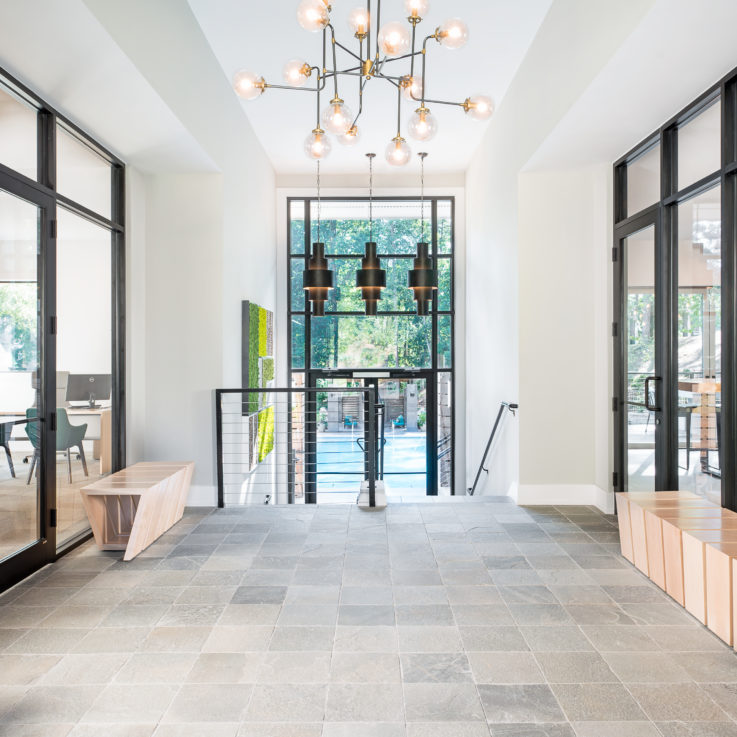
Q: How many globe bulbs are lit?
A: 14